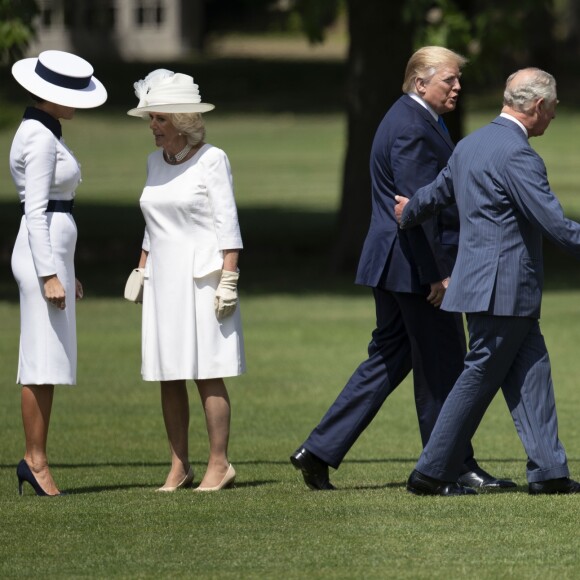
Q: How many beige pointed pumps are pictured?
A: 2